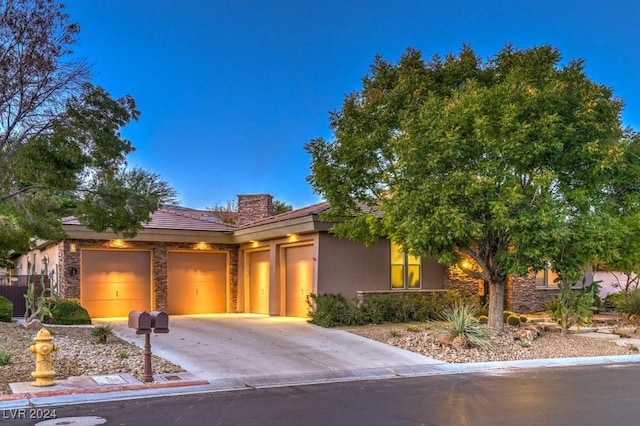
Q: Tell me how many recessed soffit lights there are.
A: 4